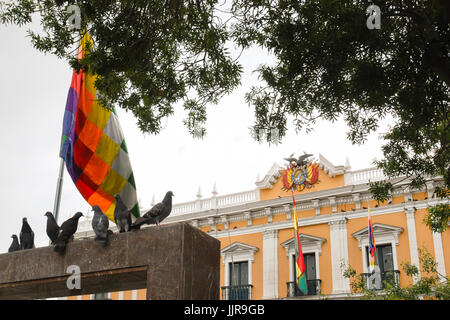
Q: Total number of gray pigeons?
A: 7